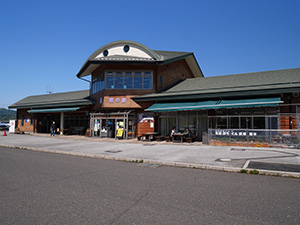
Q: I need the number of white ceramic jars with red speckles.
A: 0